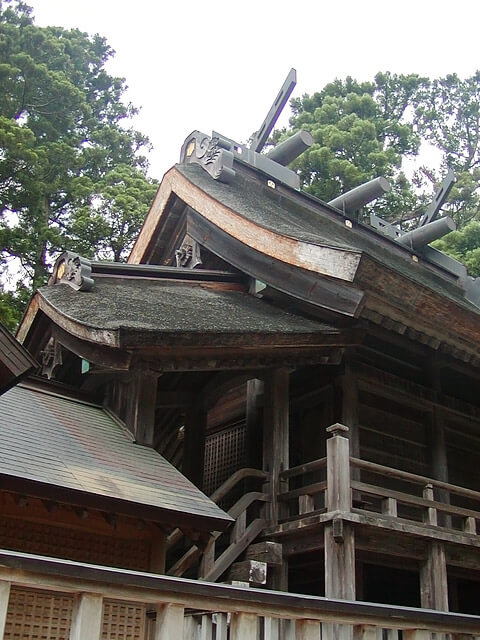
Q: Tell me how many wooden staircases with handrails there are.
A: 1